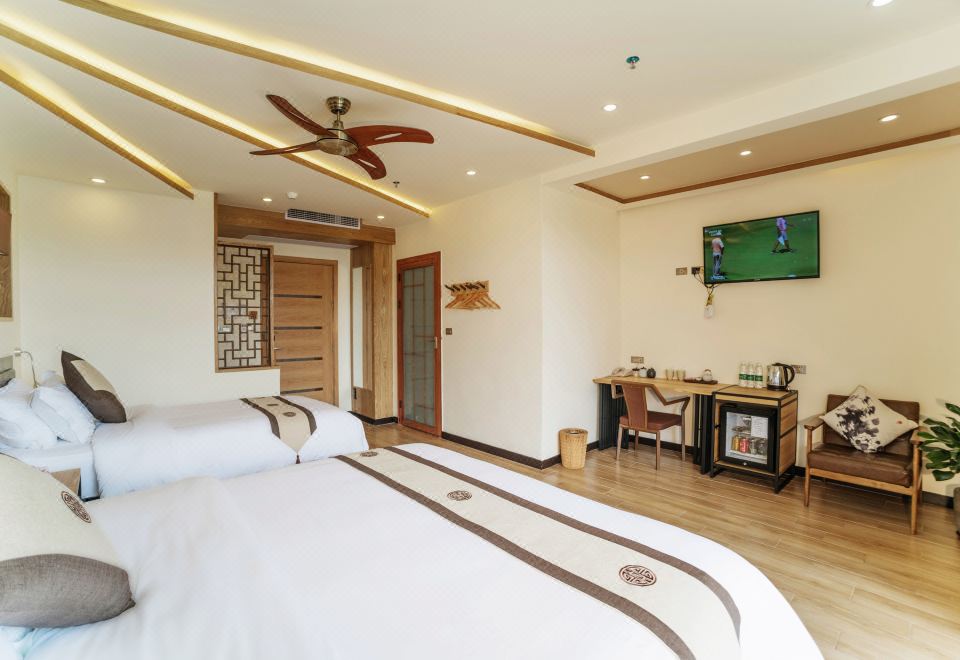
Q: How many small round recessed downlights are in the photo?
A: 9